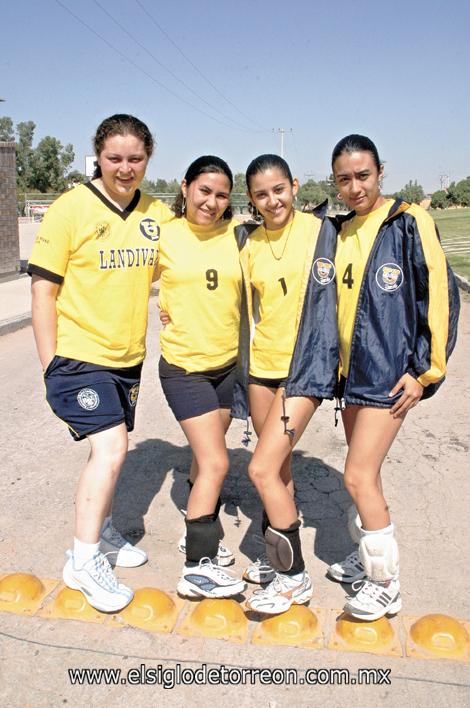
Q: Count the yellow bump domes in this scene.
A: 7